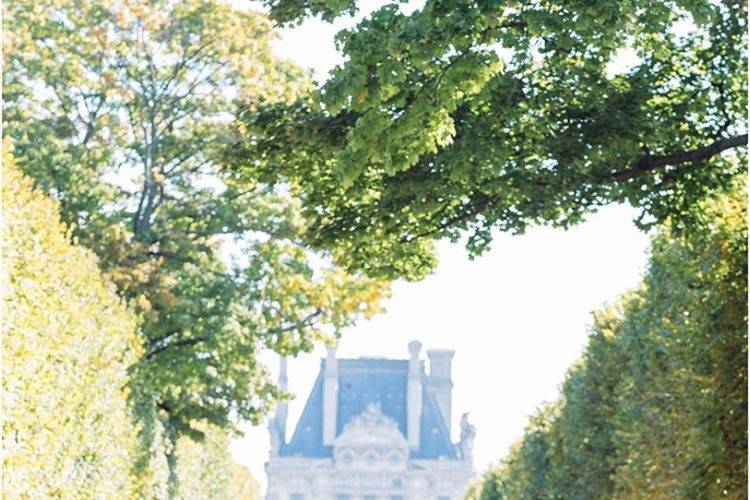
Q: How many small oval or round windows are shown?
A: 3